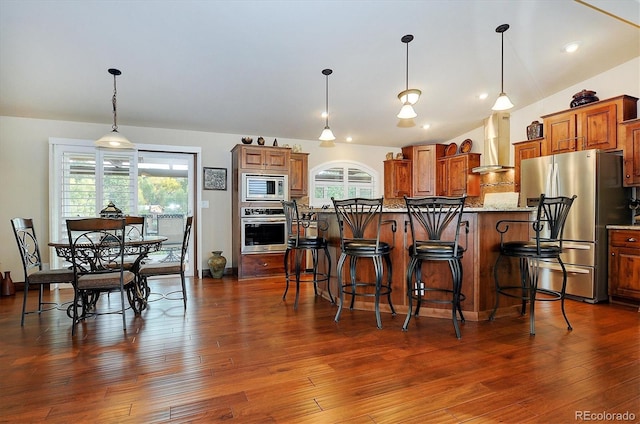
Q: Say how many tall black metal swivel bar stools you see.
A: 4